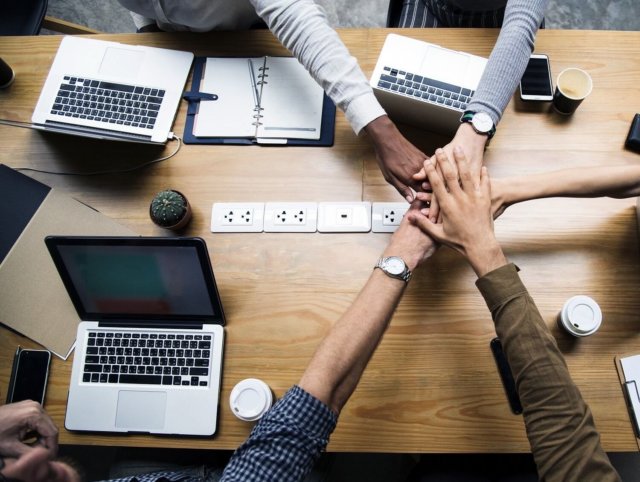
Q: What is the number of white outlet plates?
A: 4